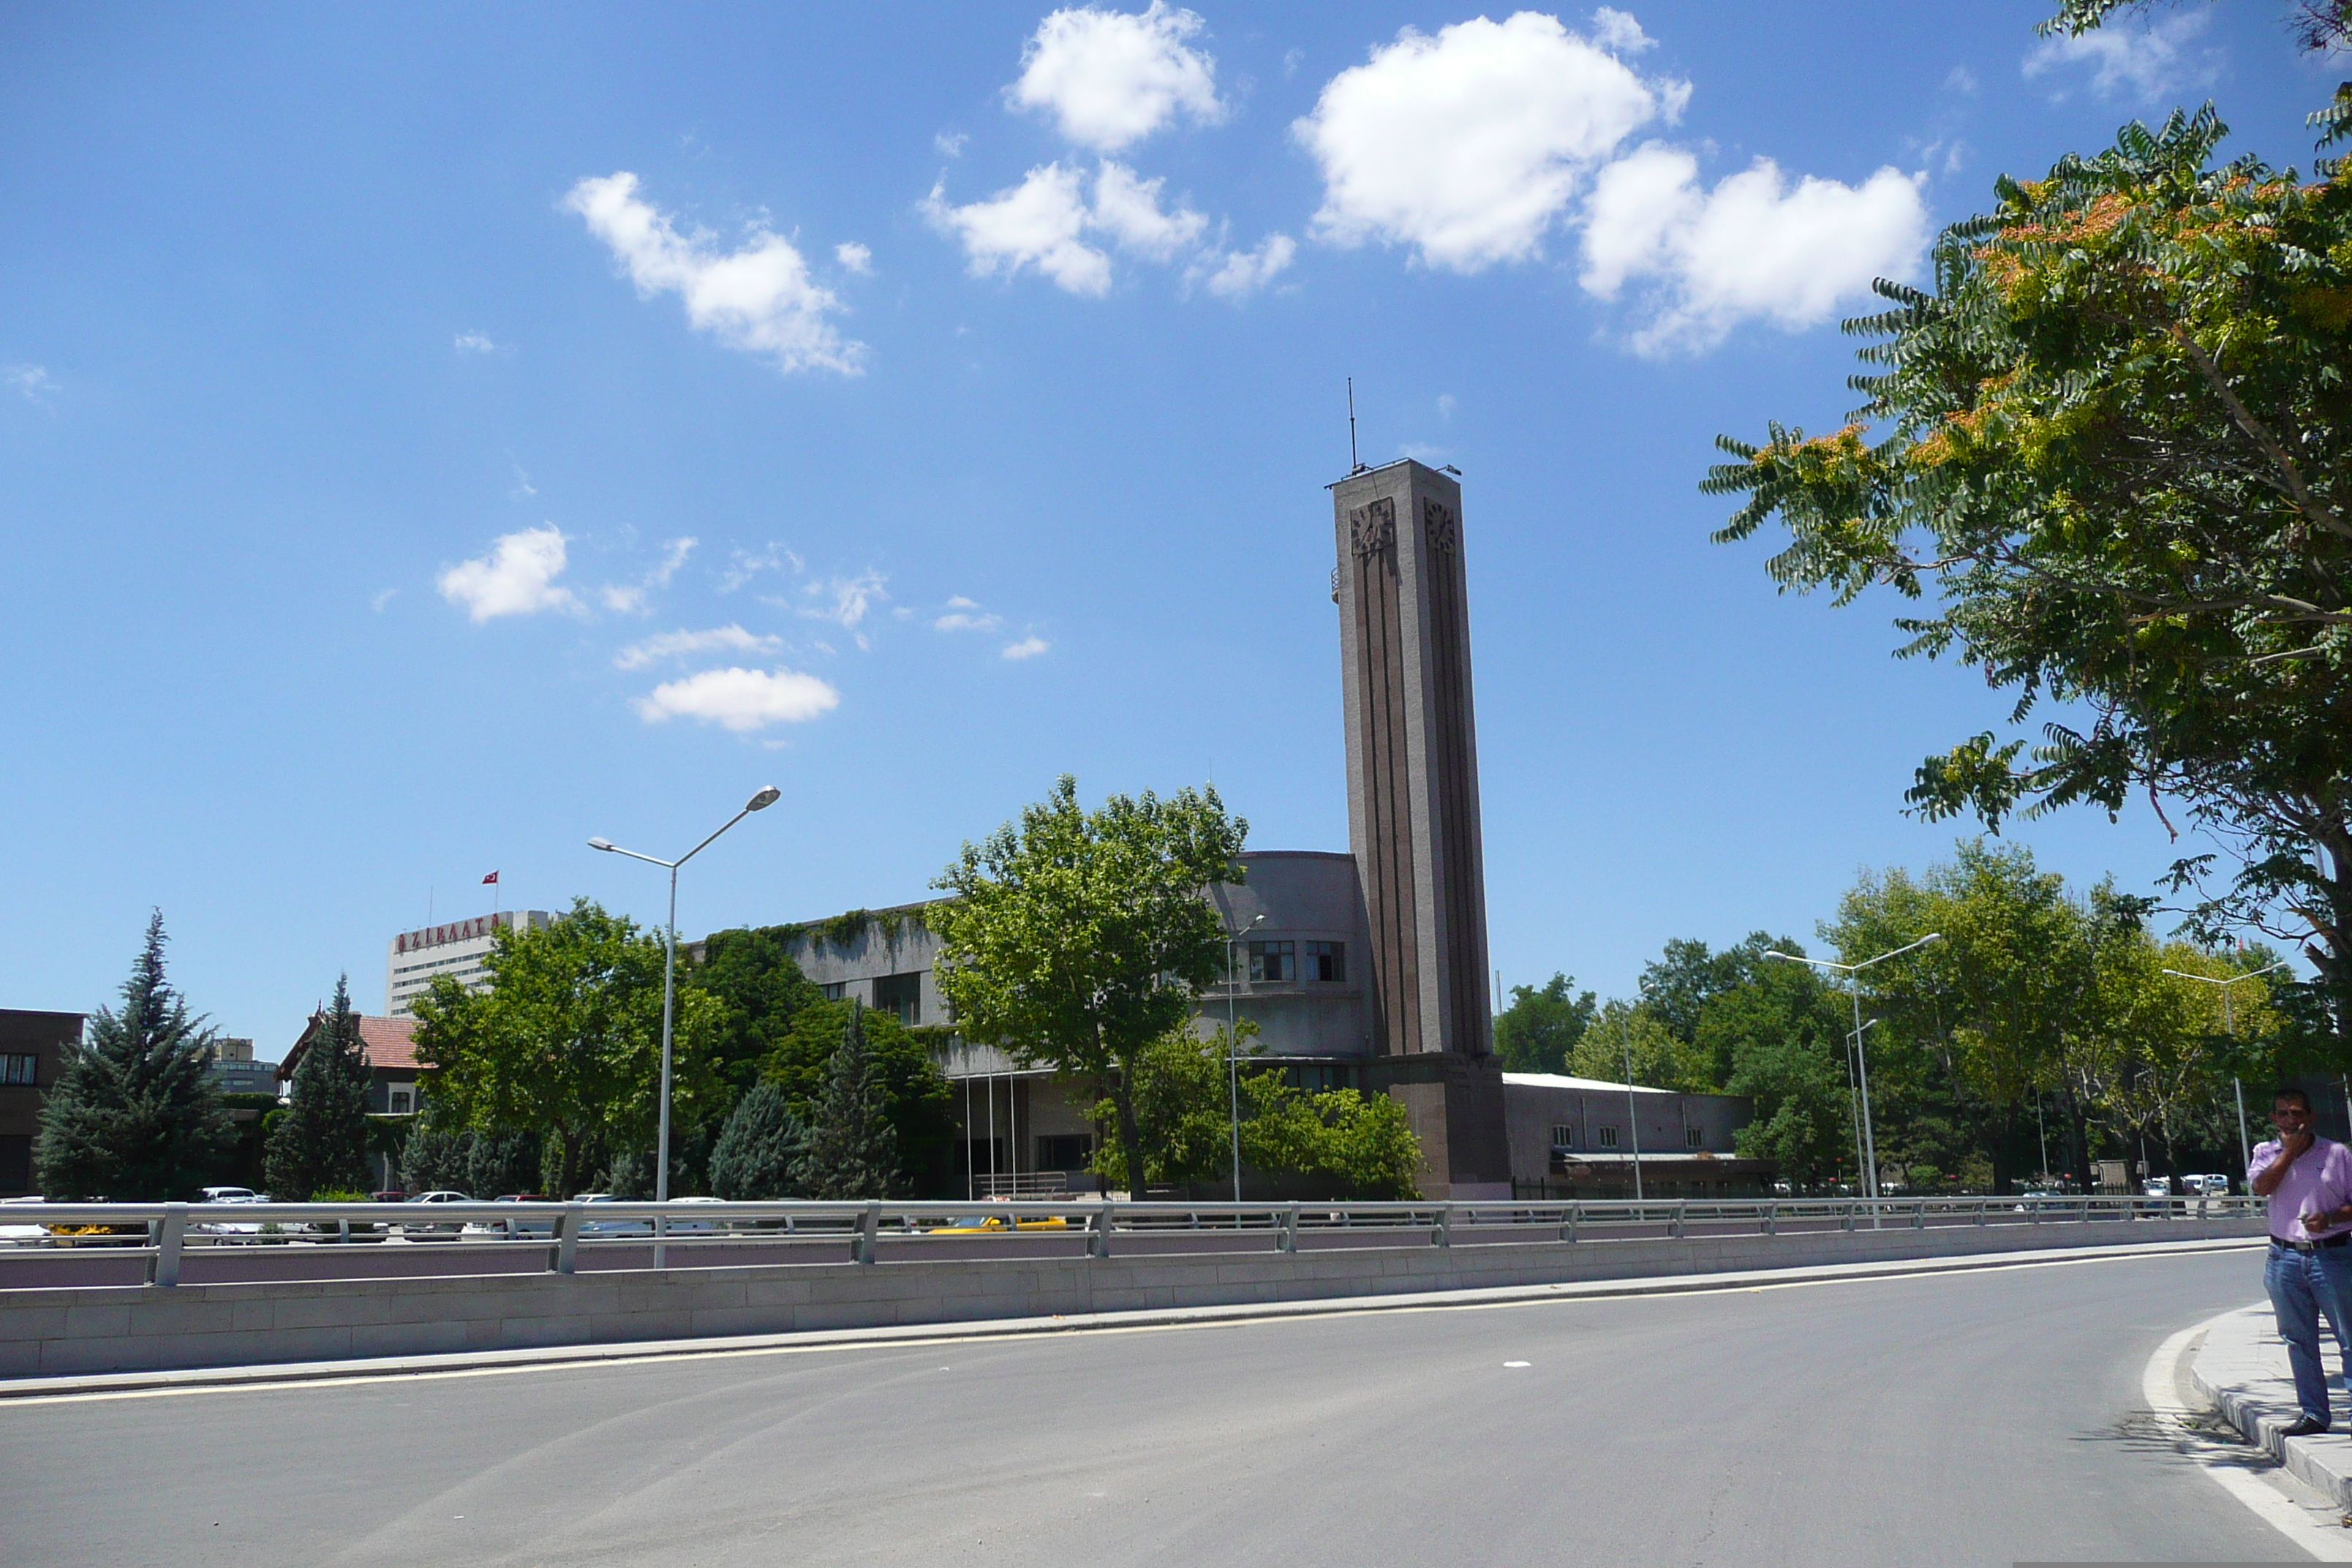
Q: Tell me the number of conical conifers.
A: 4